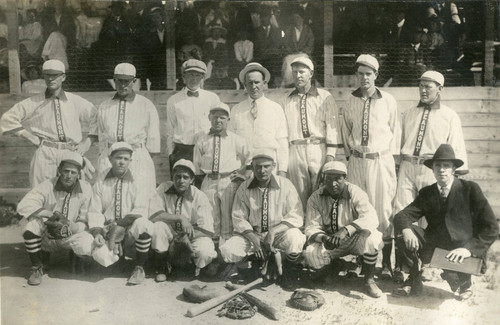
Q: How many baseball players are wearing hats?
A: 11